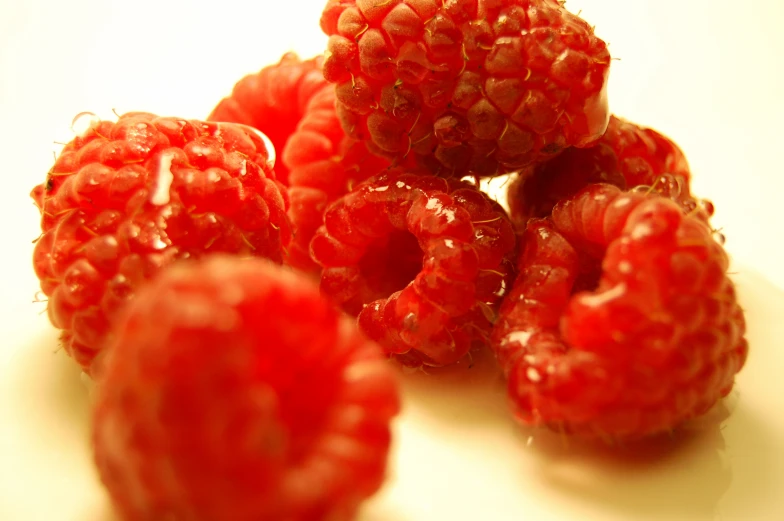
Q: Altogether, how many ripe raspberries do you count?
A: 7